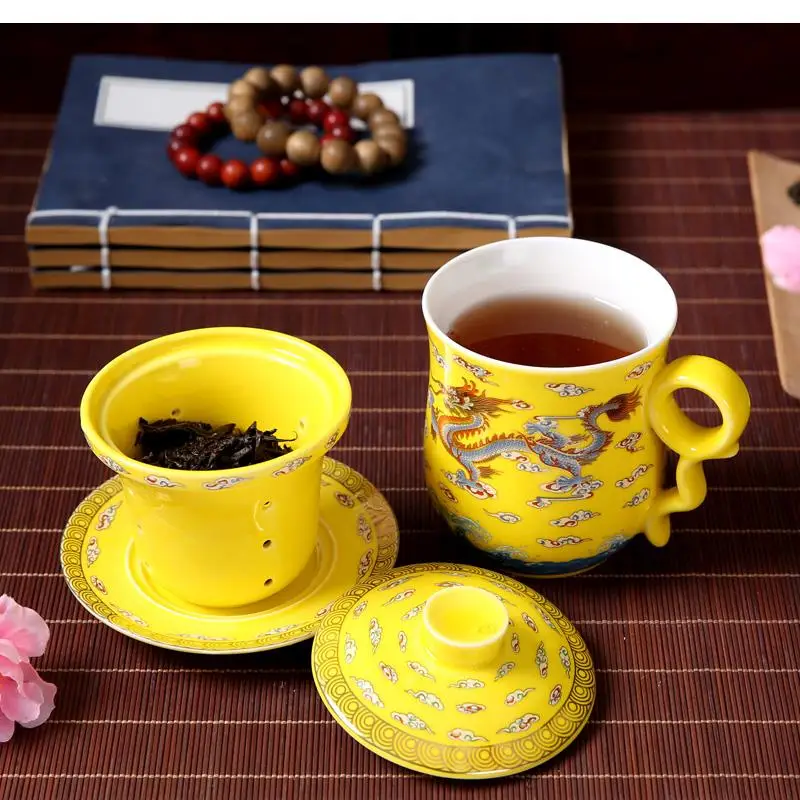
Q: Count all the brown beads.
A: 15